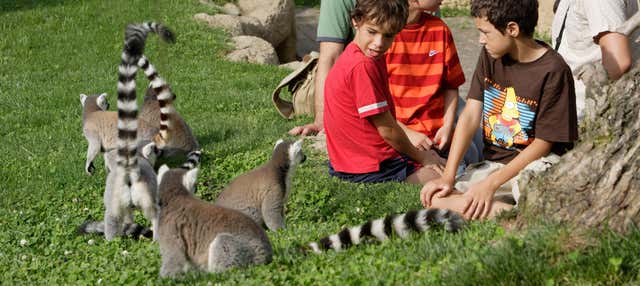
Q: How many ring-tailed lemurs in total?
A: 5